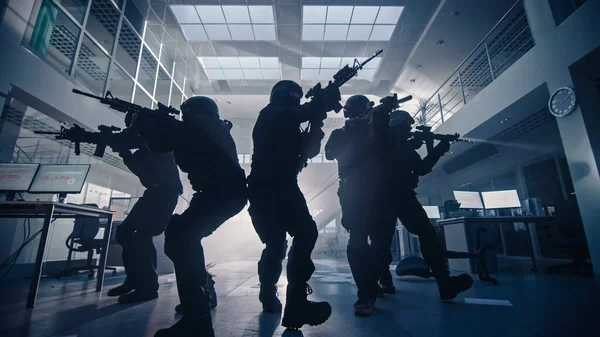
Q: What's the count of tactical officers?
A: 5